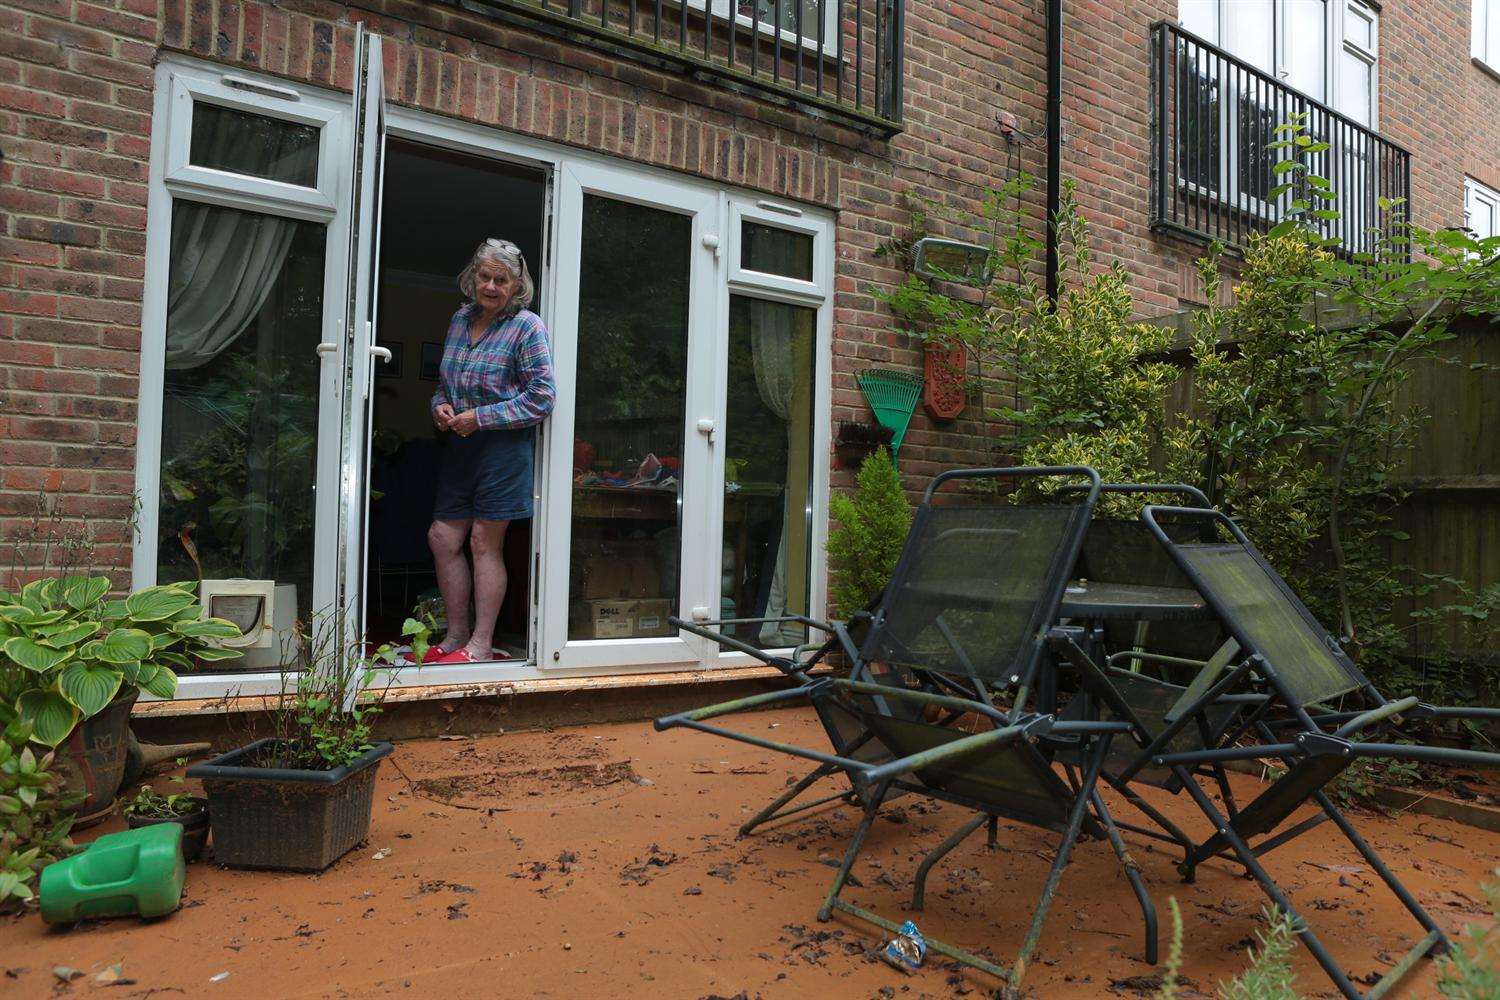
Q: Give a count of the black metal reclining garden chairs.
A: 4